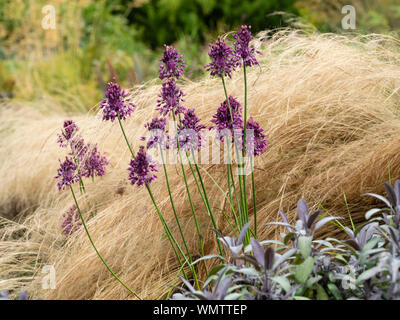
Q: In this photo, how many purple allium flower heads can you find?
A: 15